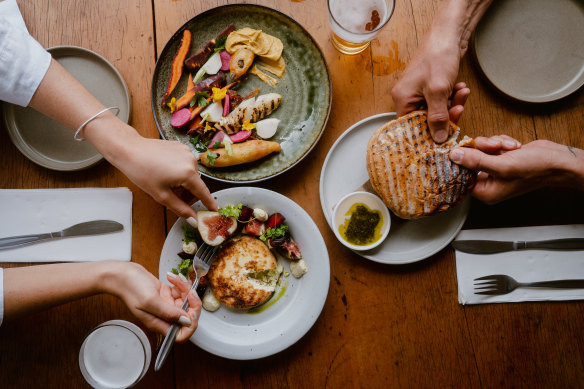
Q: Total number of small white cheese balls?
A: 4